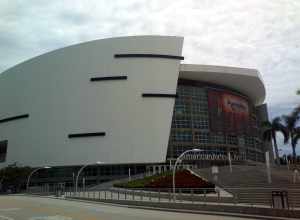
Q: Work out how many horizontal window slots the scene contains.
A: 5